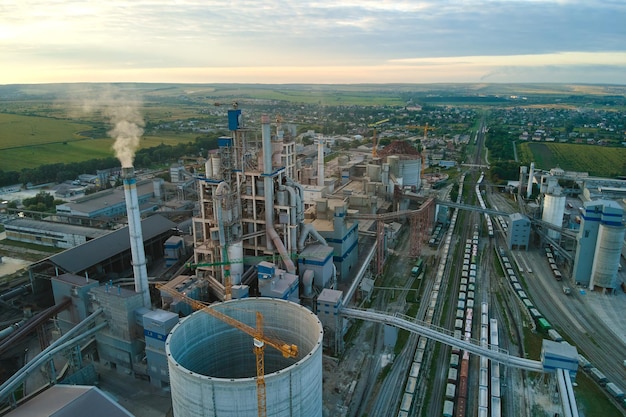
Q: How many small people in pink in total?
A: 0